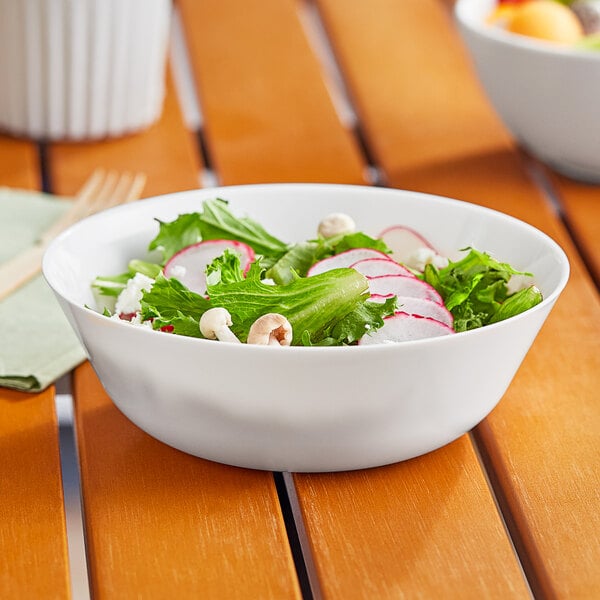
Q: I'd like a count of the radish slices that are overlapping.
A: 5